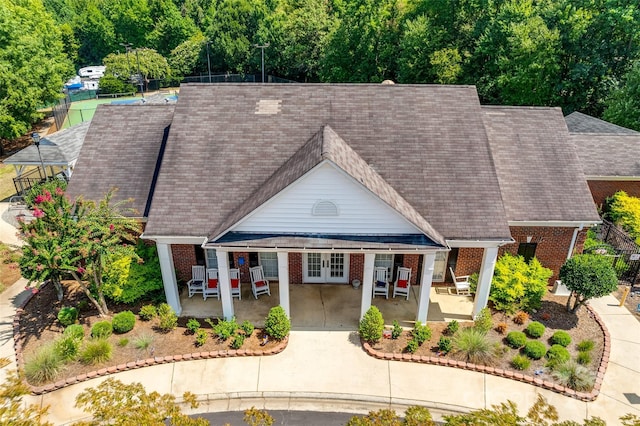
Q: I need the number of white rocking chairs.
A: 7